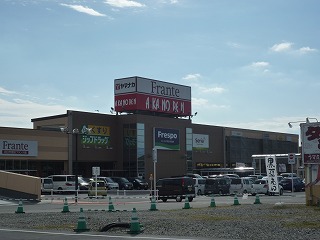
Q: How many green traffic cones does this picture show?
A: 10